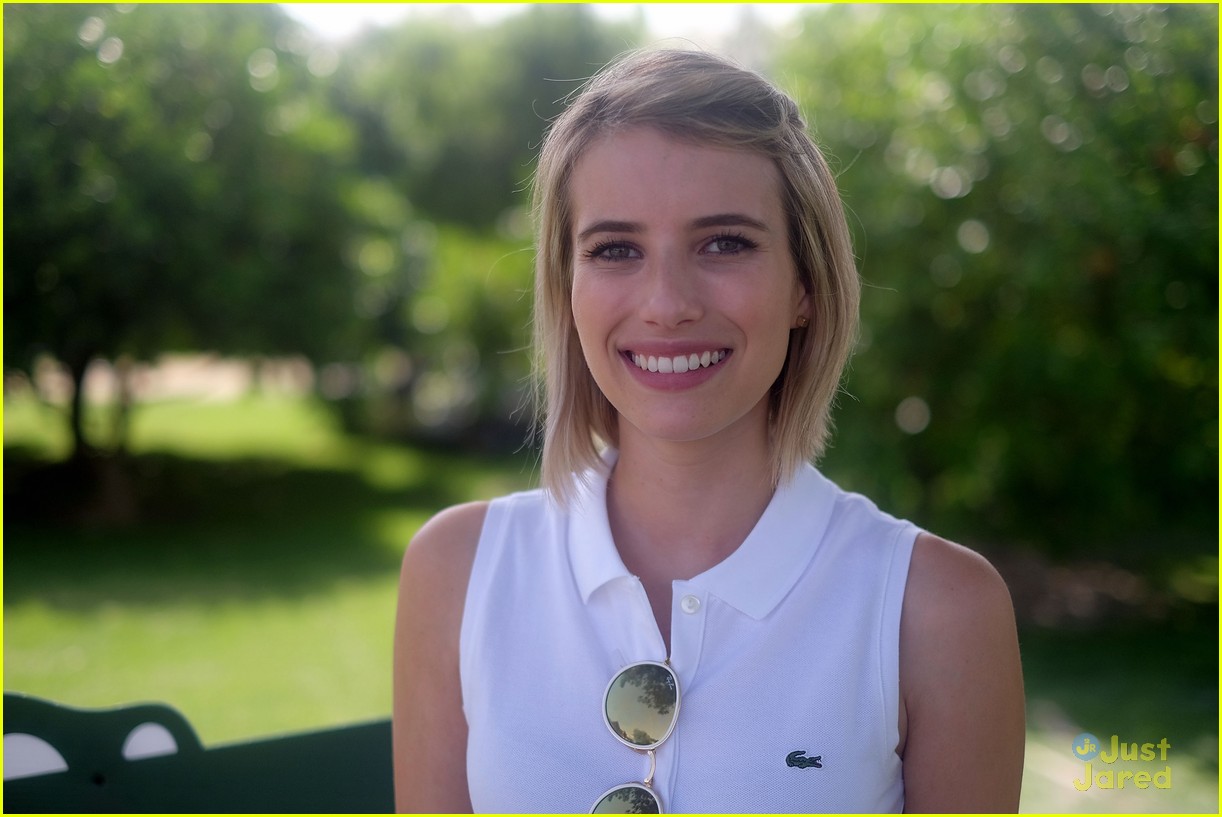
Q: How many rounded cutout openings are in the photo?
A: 2